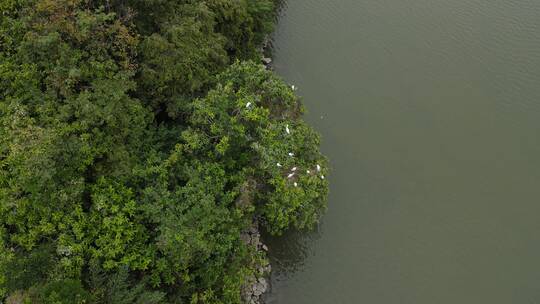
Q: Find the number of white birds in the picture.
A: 11